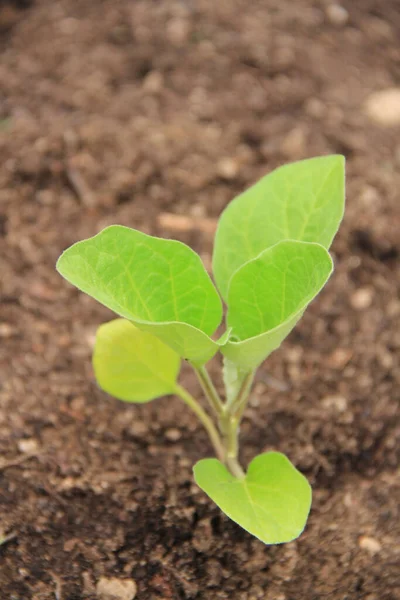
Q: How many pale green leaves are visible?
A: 5